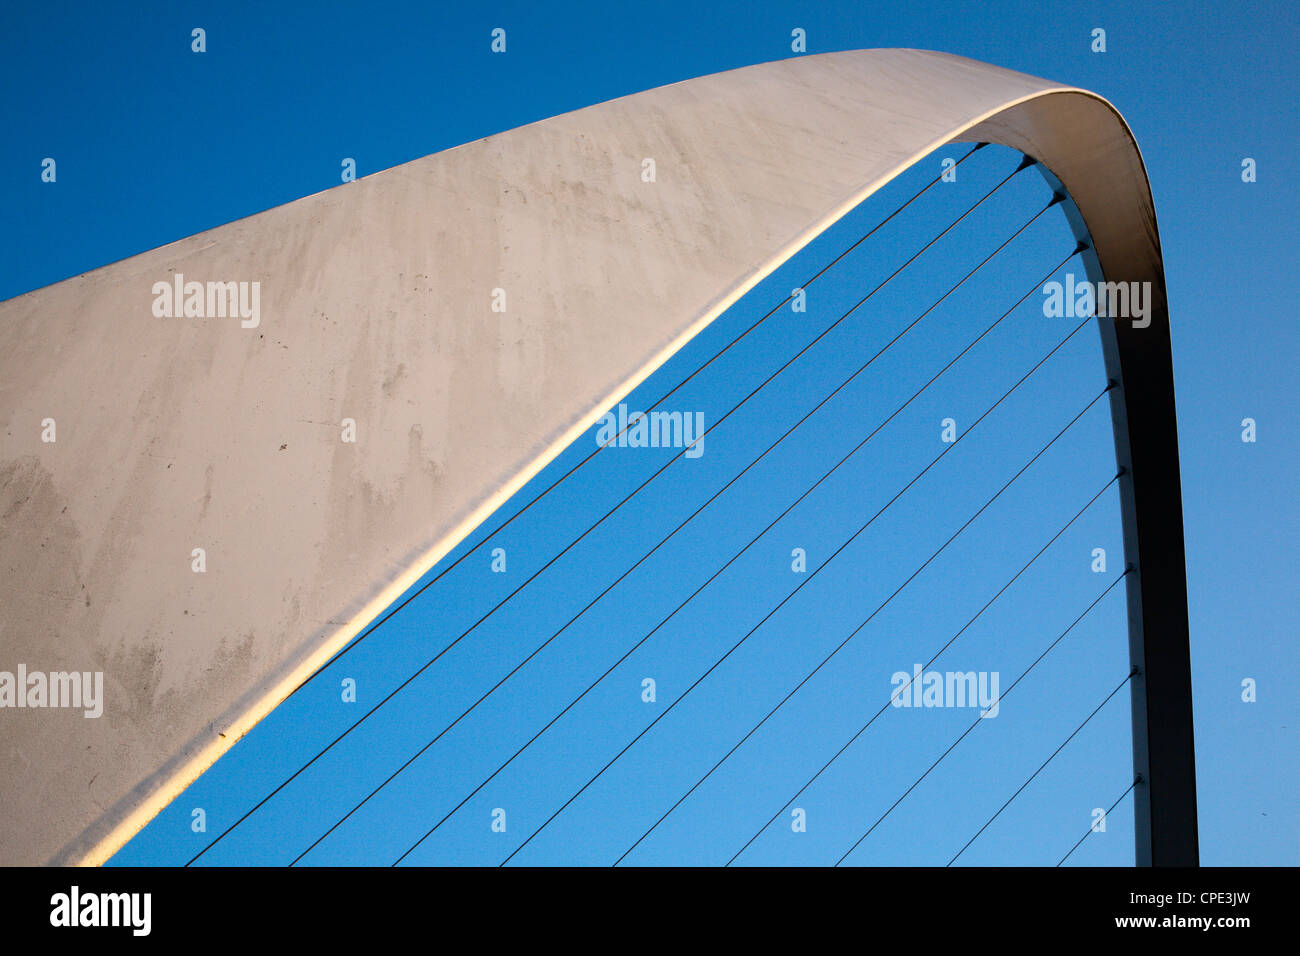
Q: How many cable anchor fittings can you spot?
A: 10